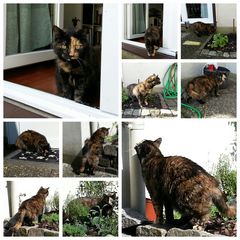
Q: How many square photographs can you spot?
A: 10